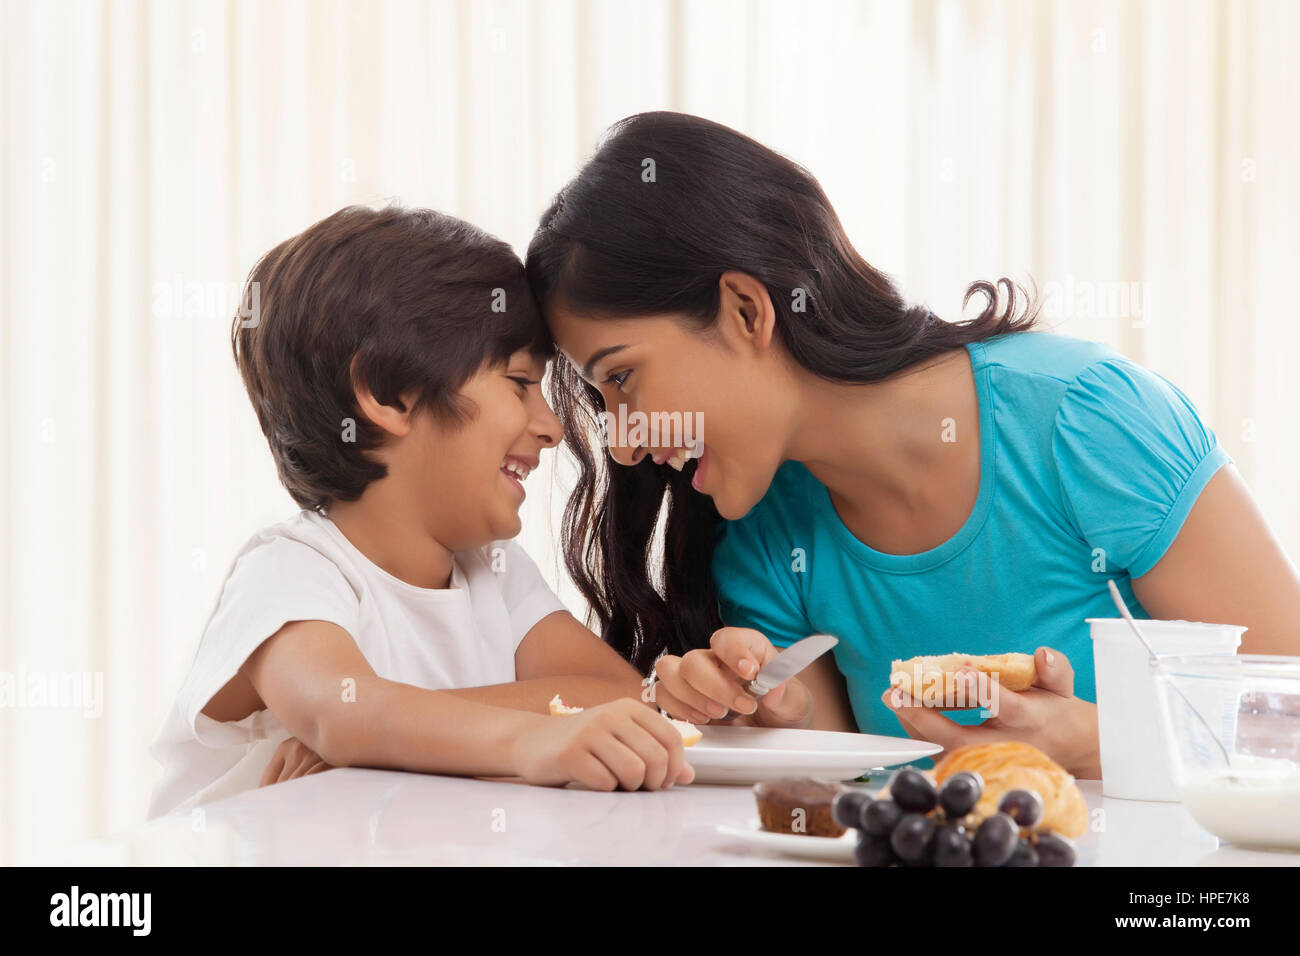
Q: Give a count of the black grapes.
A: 11